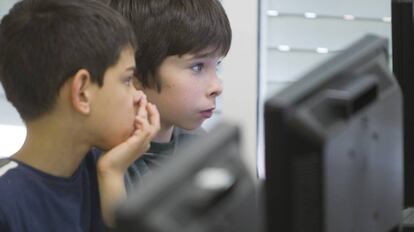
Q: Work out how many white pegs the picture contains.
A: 6